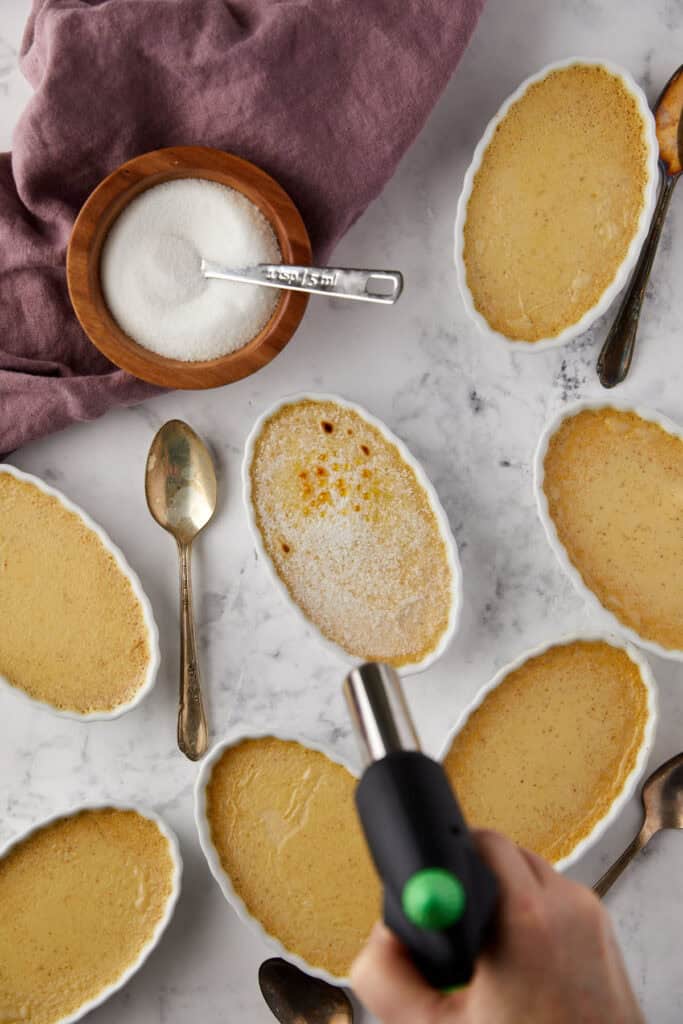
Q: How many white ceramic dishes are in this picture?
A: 7